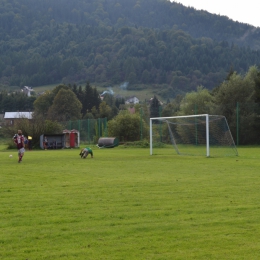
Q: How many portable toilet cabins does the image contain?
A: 2